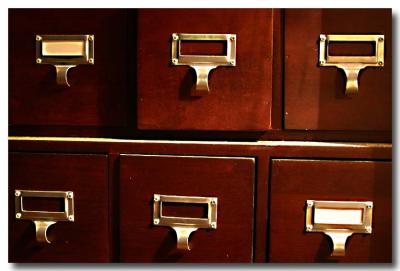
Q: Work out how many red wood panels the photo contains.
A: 6